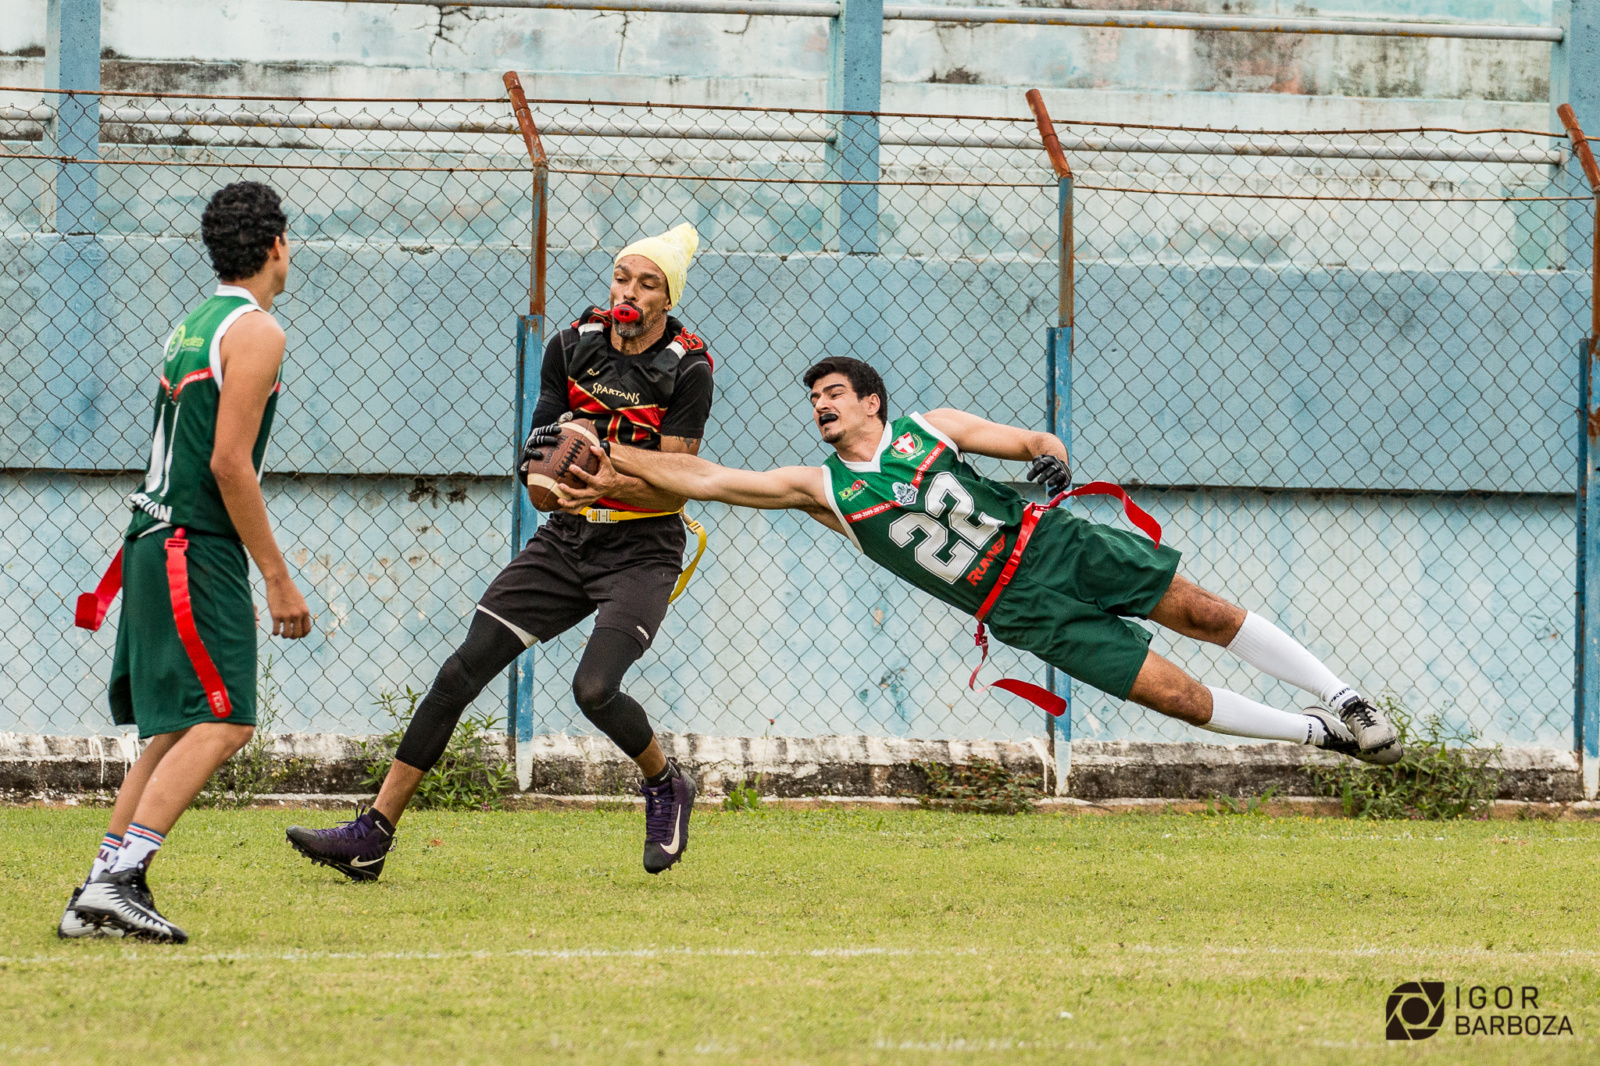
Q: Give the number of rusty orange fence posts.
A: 3